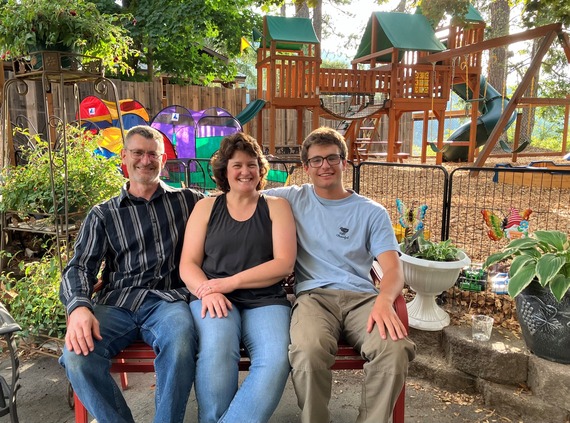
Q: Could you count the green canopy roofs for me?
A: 3